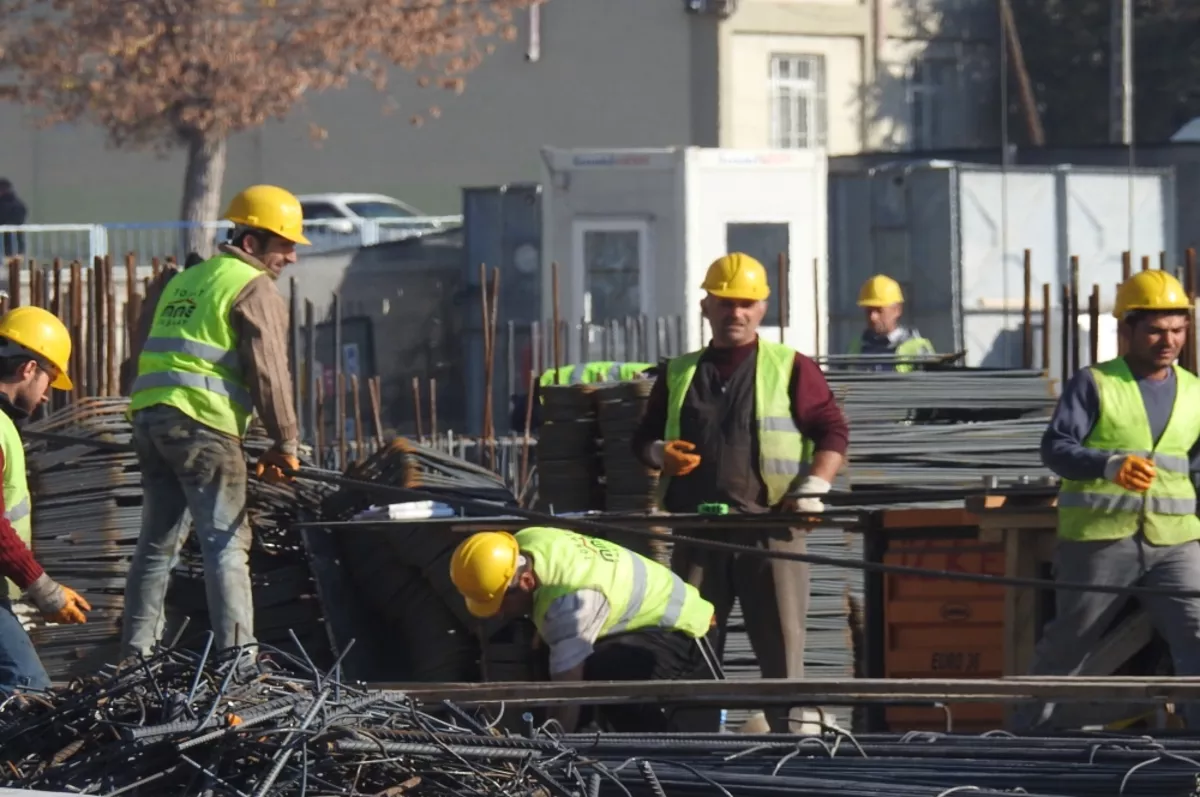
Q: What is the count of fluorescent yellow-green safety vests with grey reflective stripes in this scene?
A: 7